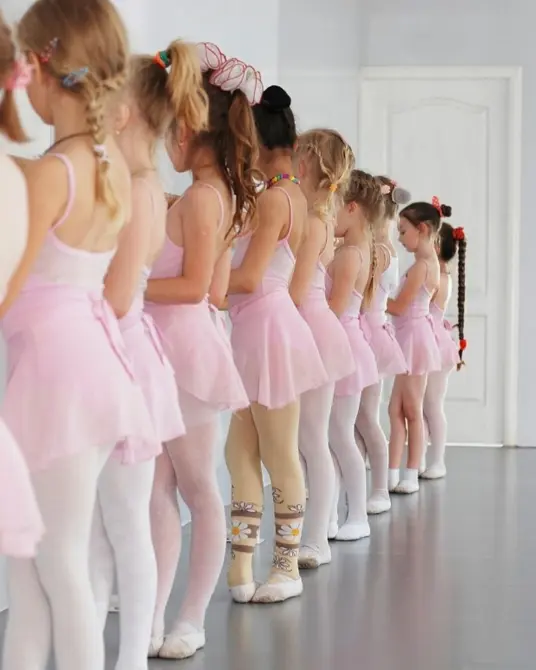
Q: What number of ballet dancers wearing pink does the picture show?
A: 10